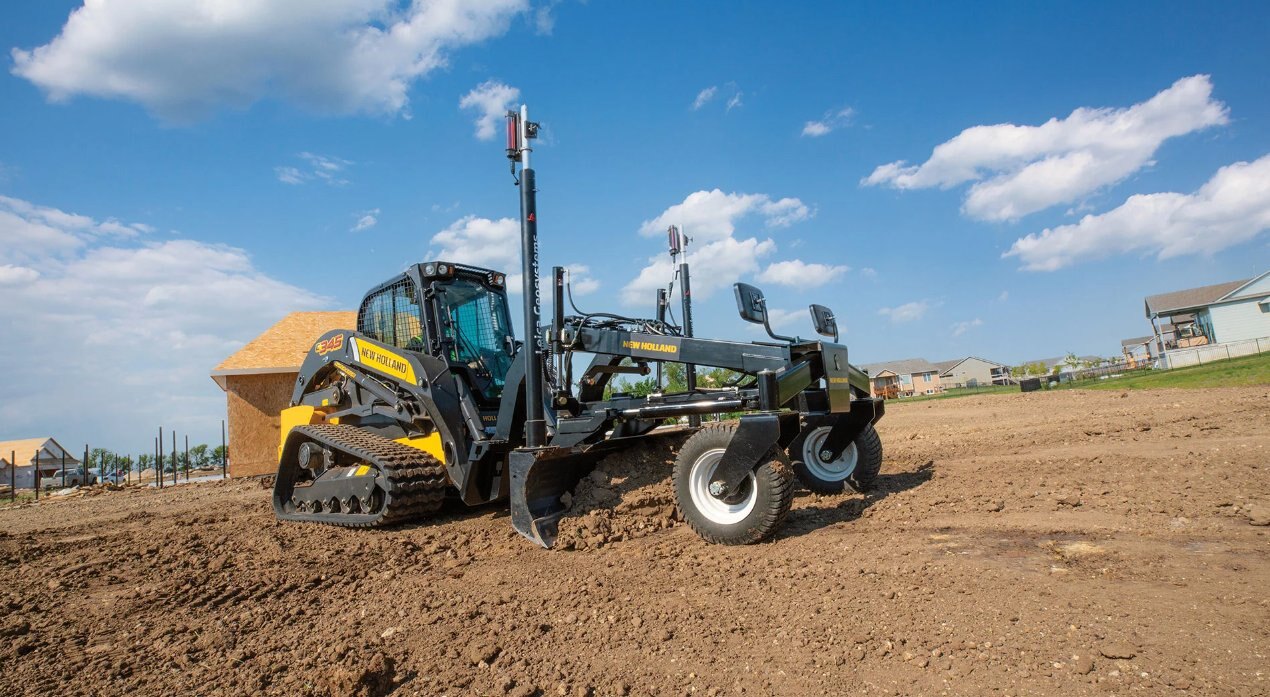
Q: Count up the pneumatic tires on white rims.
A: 2